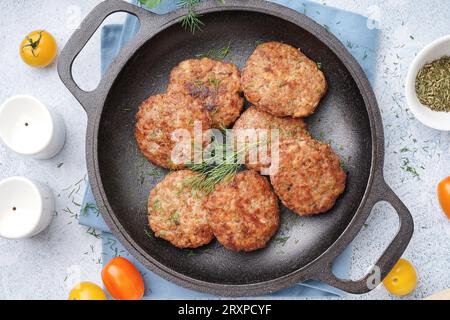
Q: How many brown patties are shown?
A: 7